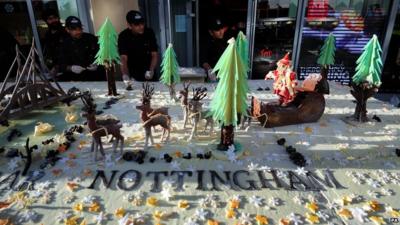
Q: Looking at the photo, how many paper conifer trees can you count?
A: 6